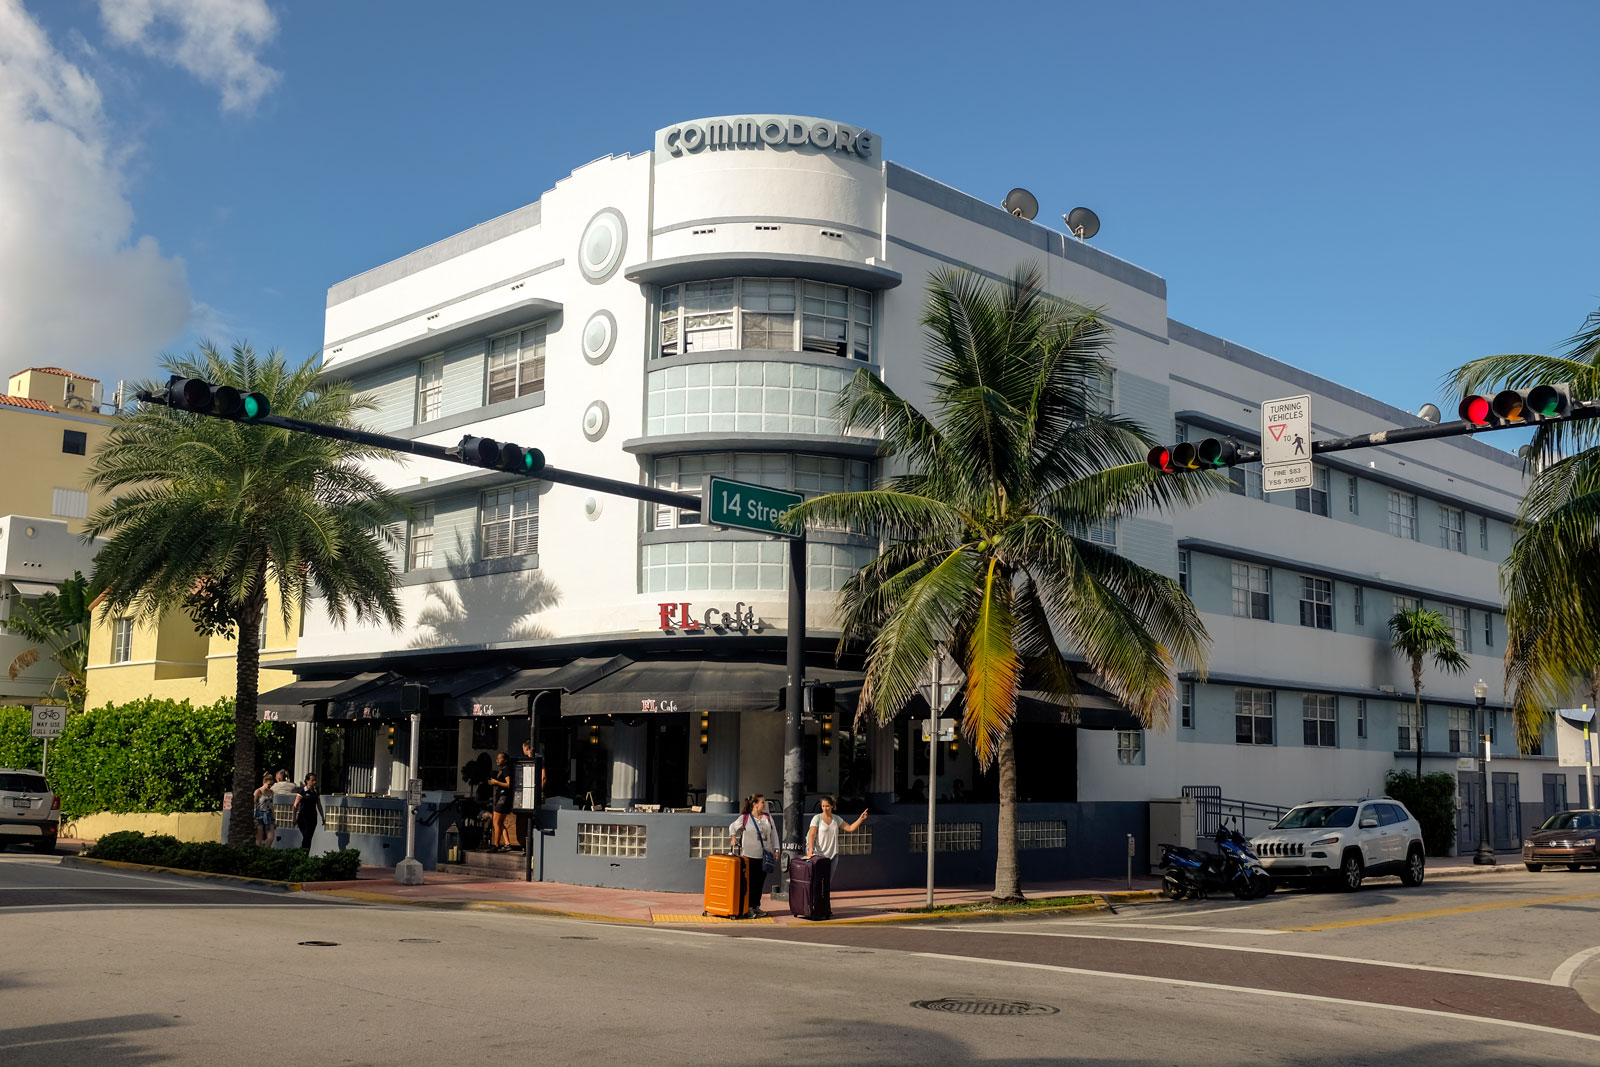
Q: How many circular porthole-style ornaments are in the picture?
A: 4